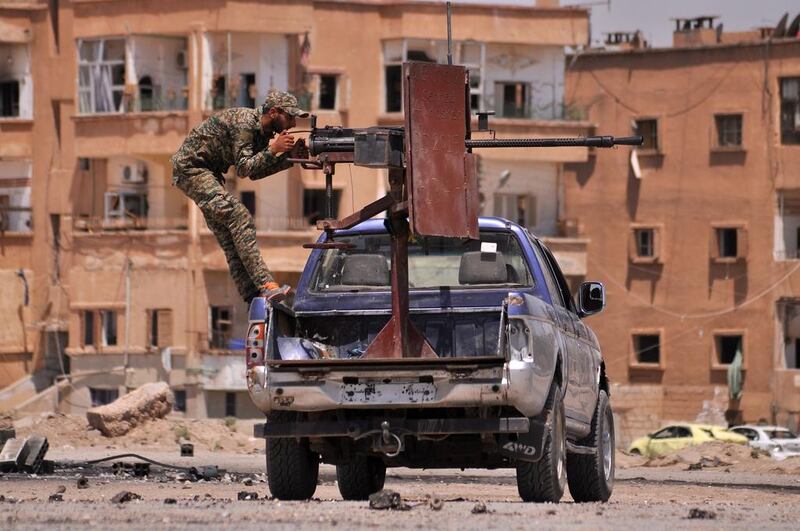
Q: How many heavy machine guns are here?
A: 1